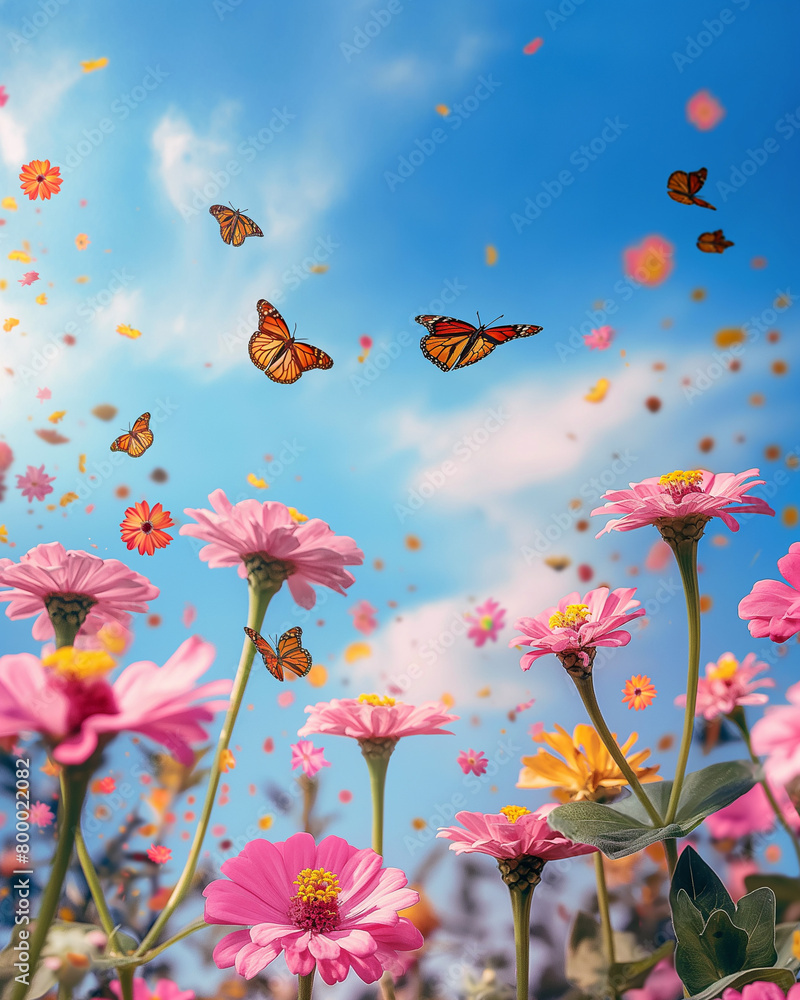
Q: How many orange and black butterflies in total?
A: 7